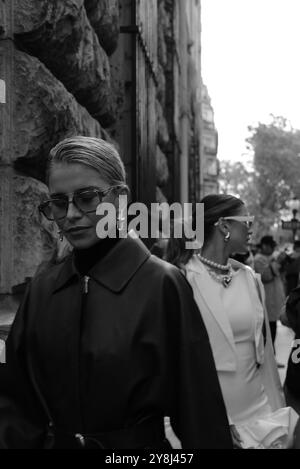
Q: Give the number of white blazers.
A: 1